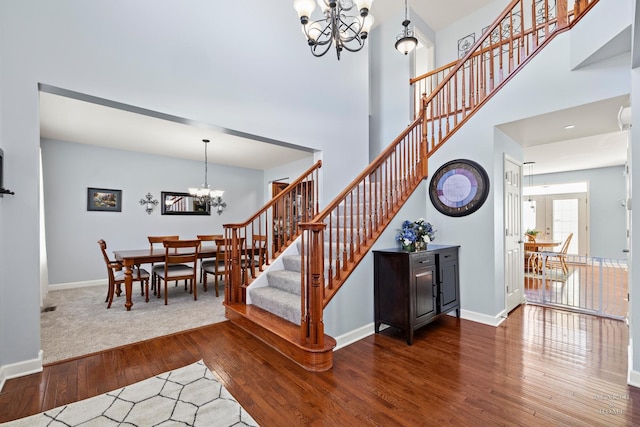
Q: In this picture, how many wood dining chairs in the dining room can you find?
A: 6